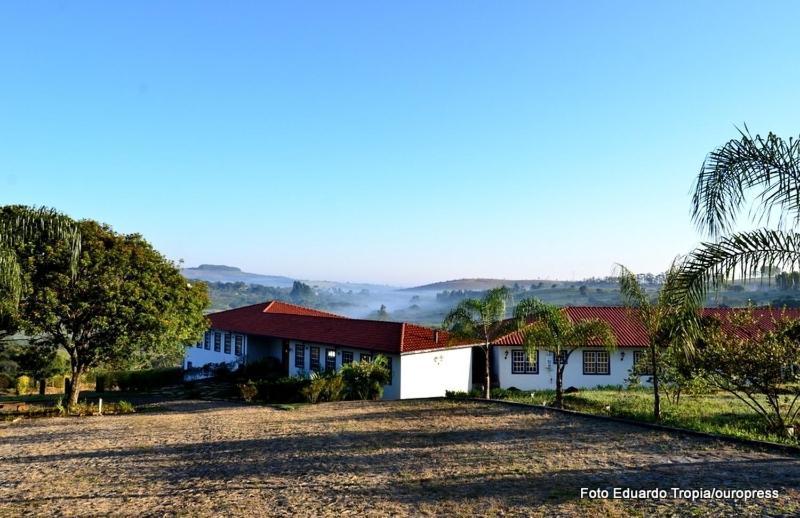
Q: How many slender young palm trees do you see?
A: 3